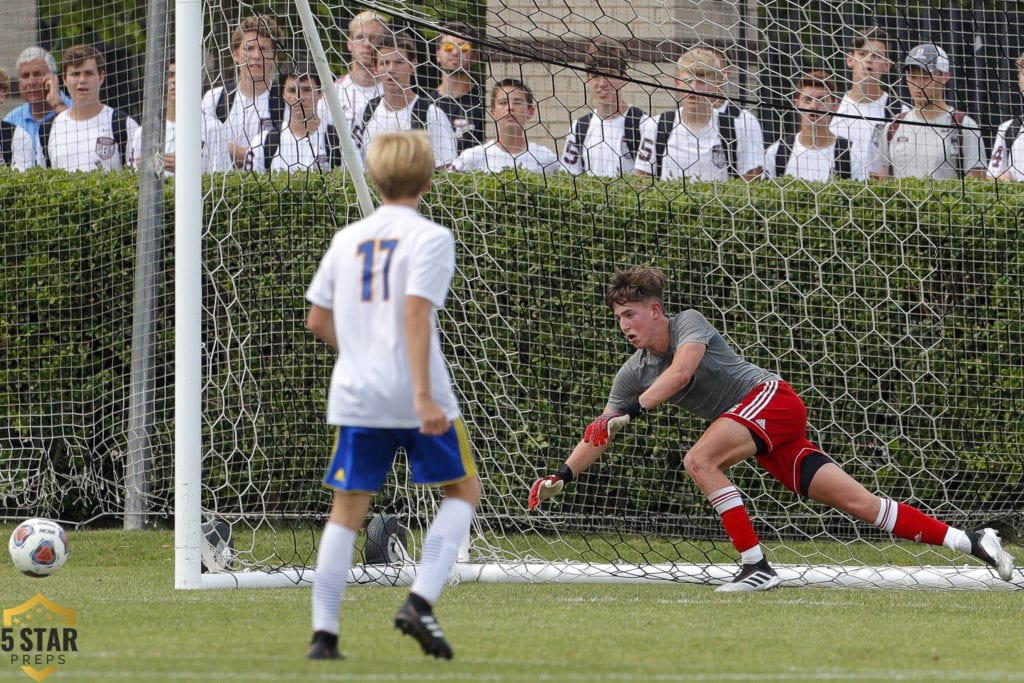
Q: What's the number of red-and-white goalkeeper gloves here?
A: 2